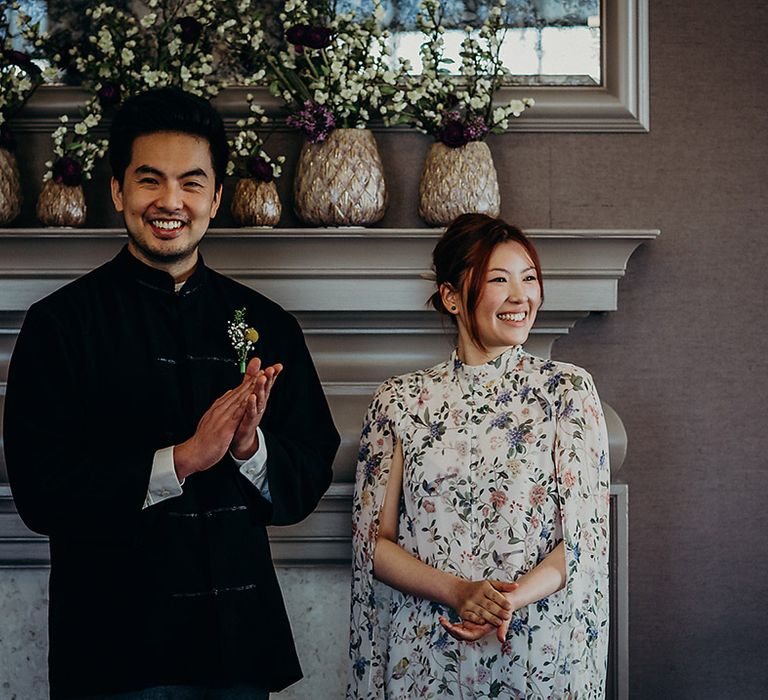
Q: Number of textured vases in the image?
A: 5